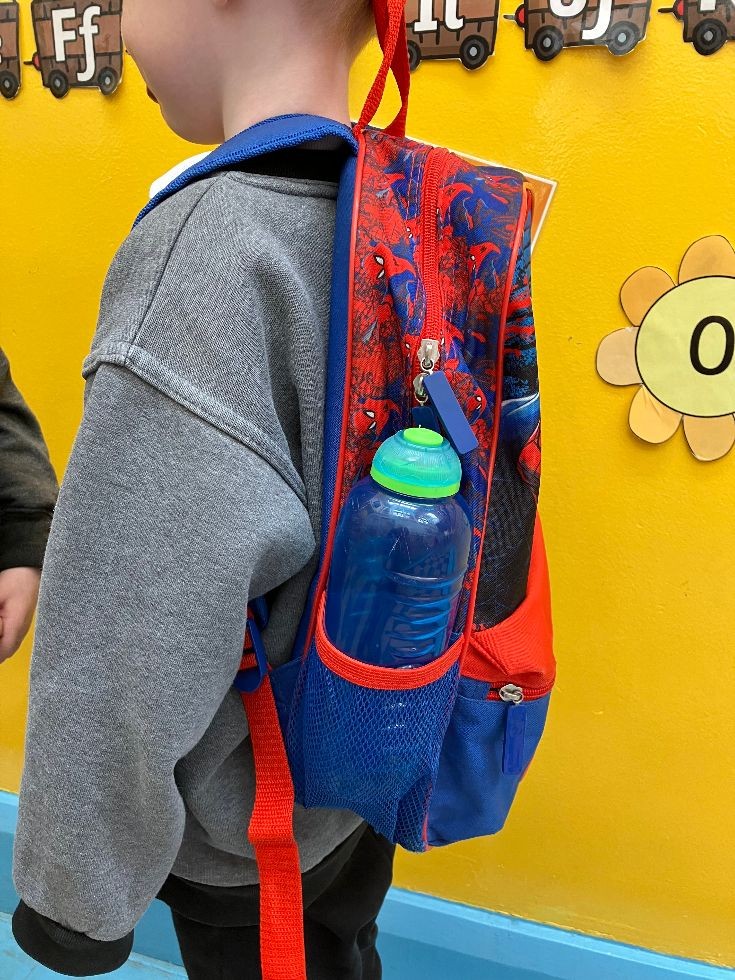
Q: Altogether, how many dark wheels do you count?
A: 8